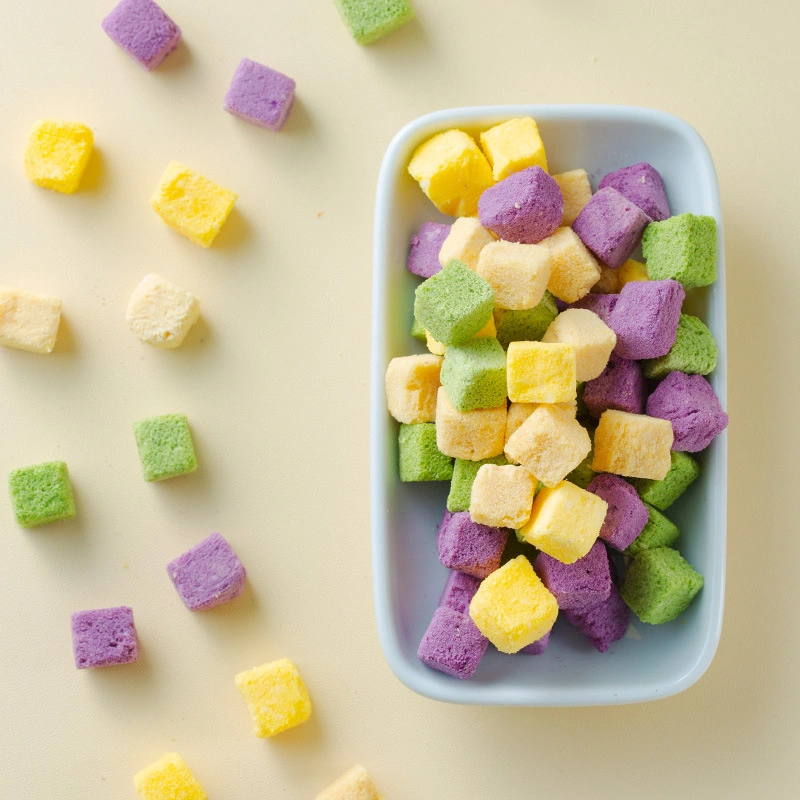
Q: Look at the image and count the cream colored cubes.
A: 14